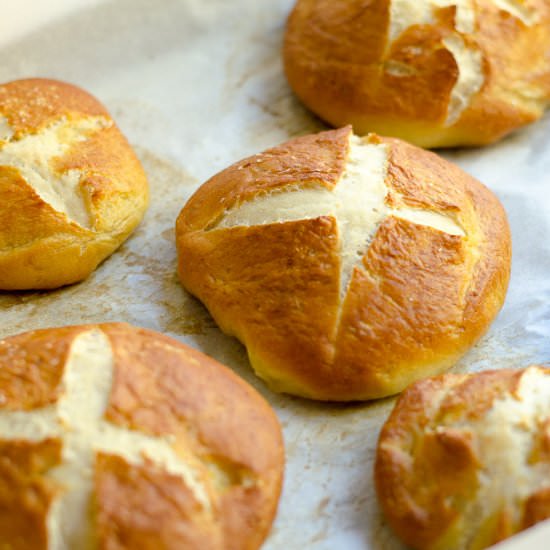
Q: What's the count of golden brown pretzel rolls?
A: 5